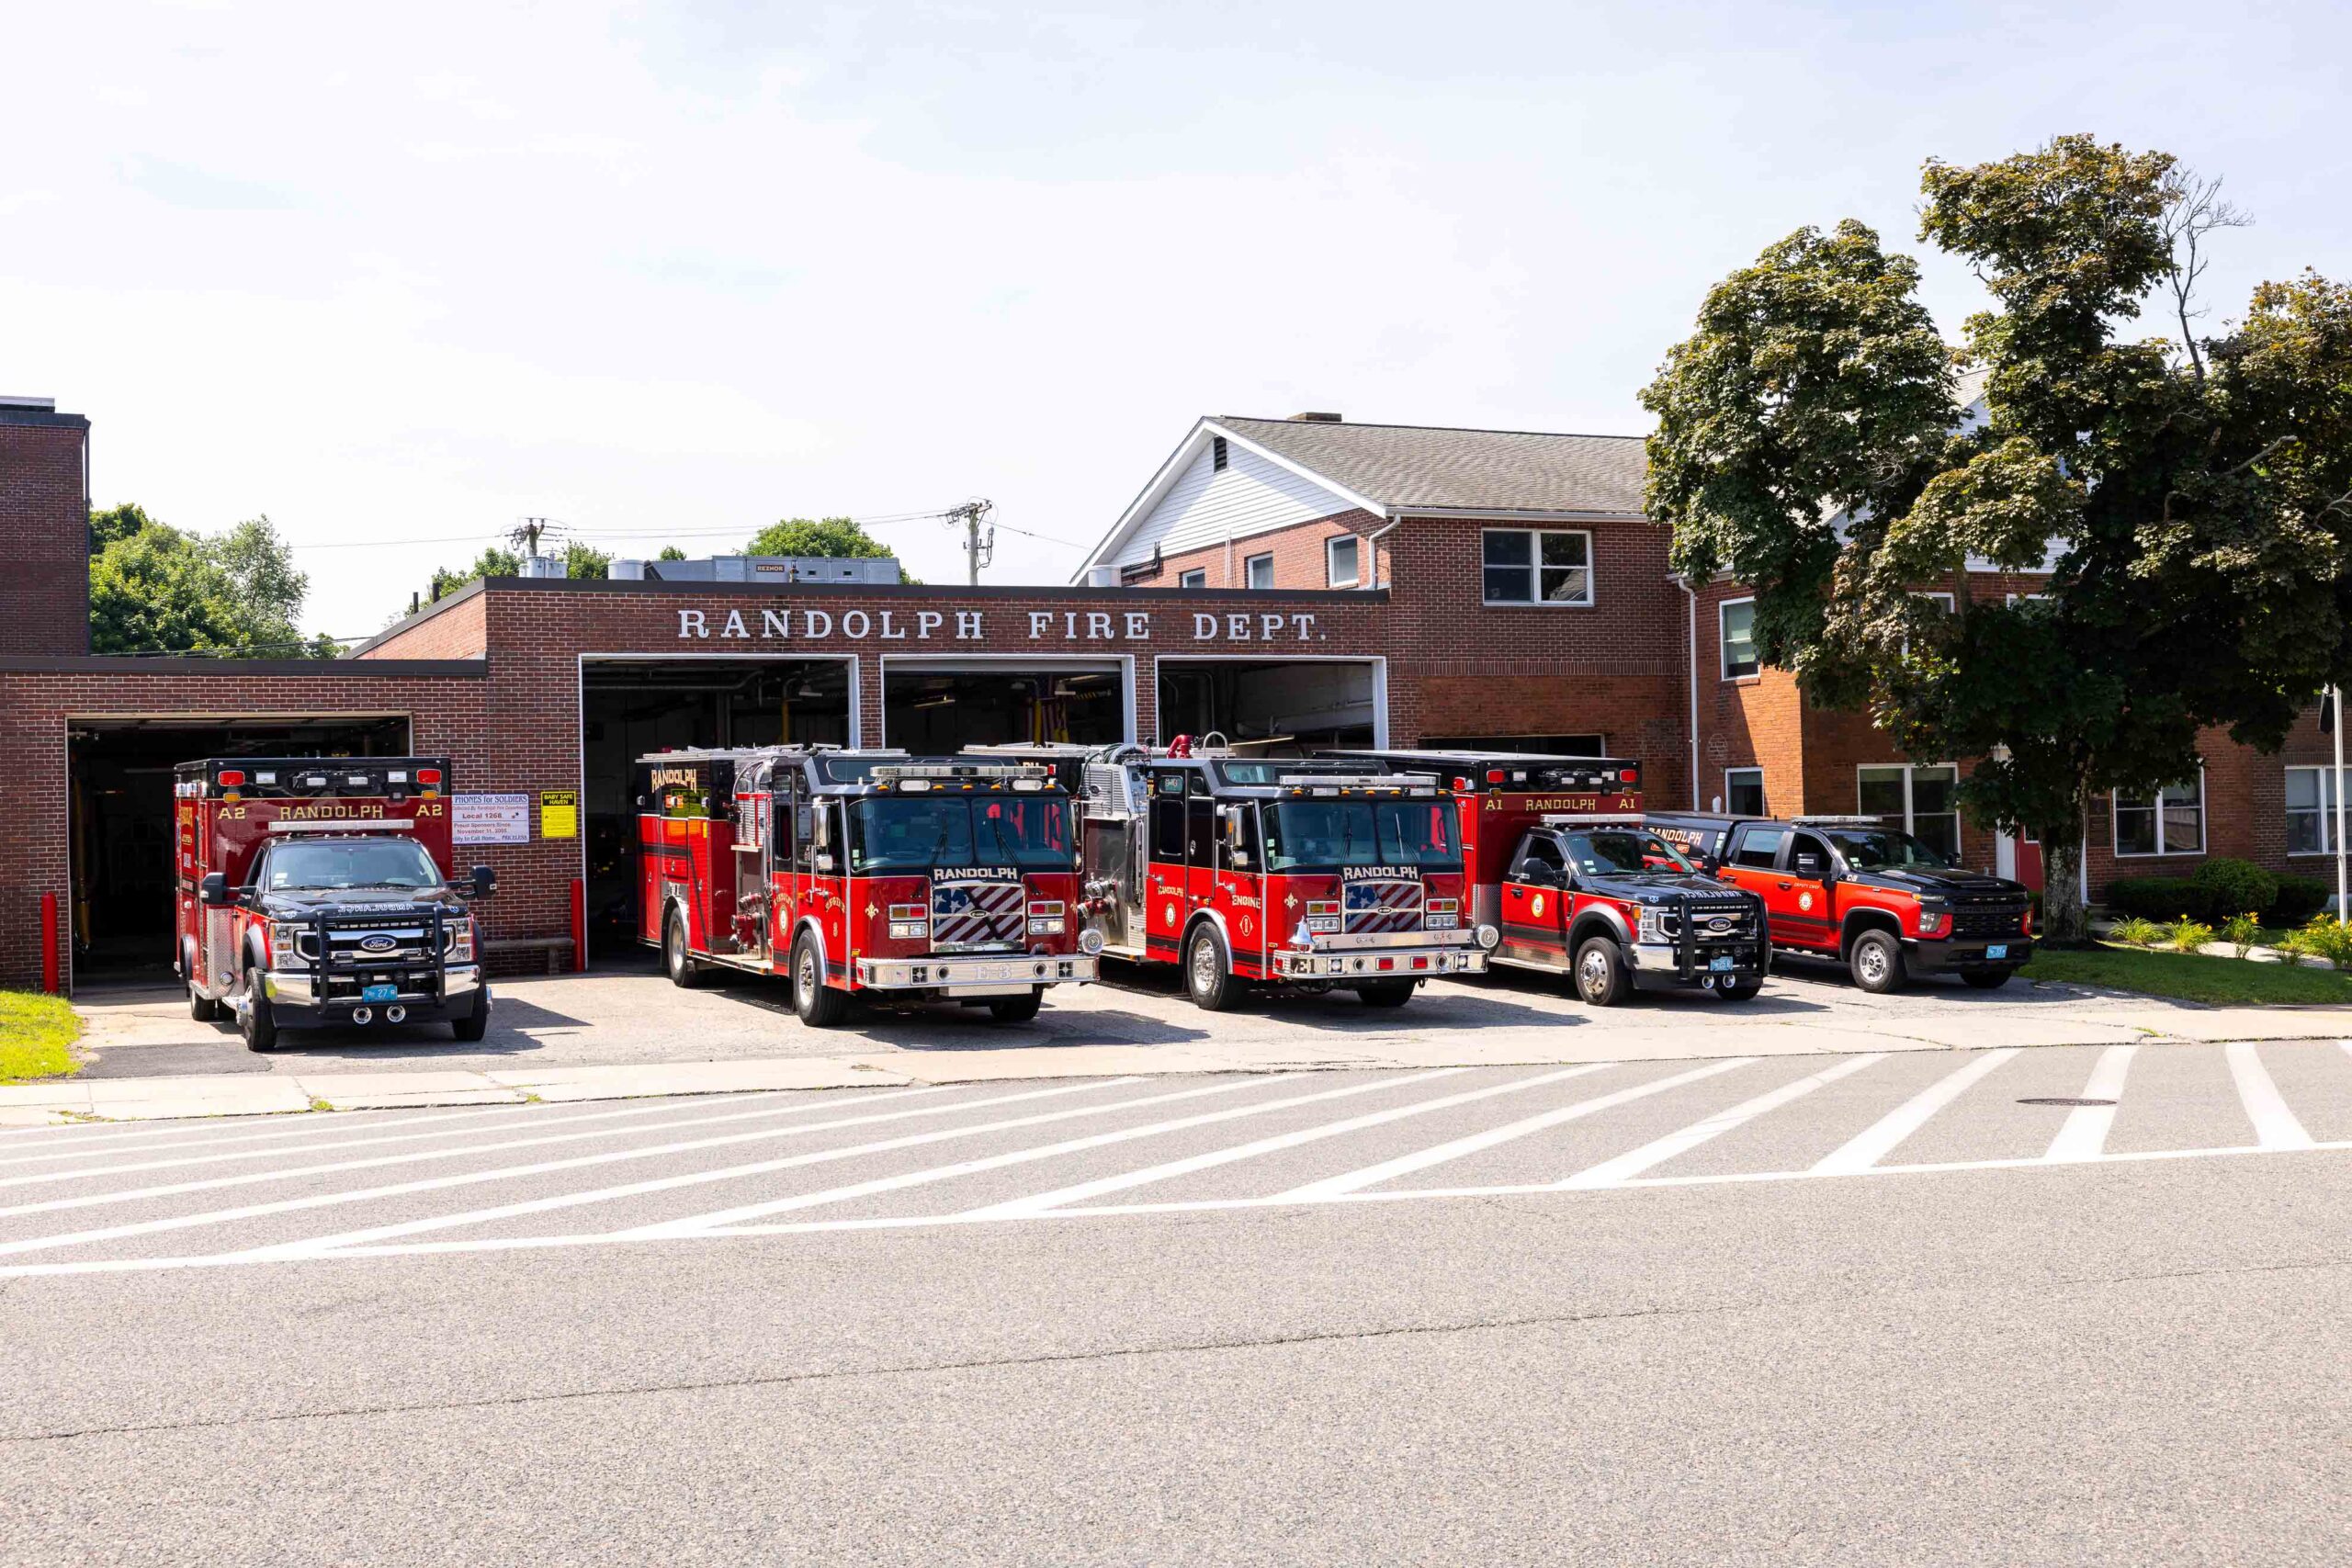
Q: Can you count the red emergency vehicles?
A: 5